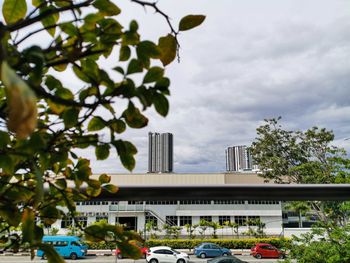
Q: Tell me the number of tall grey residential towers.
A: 2